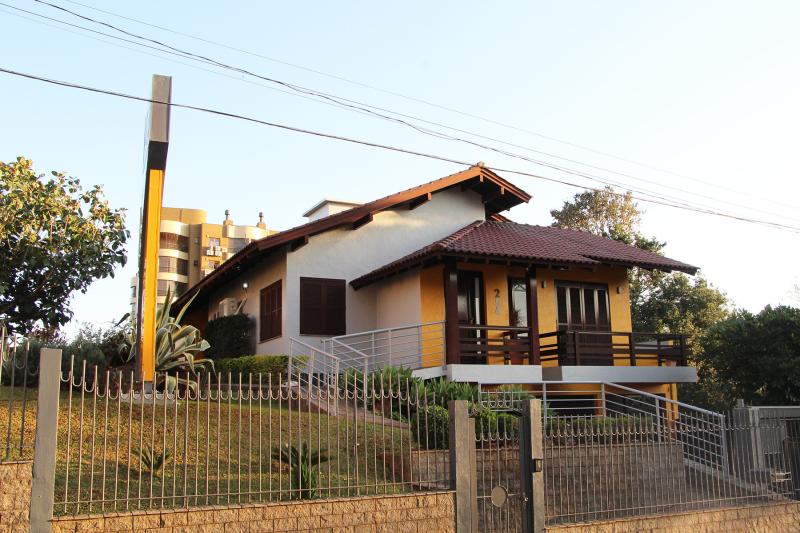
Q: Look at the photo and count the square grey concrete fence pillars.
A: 3